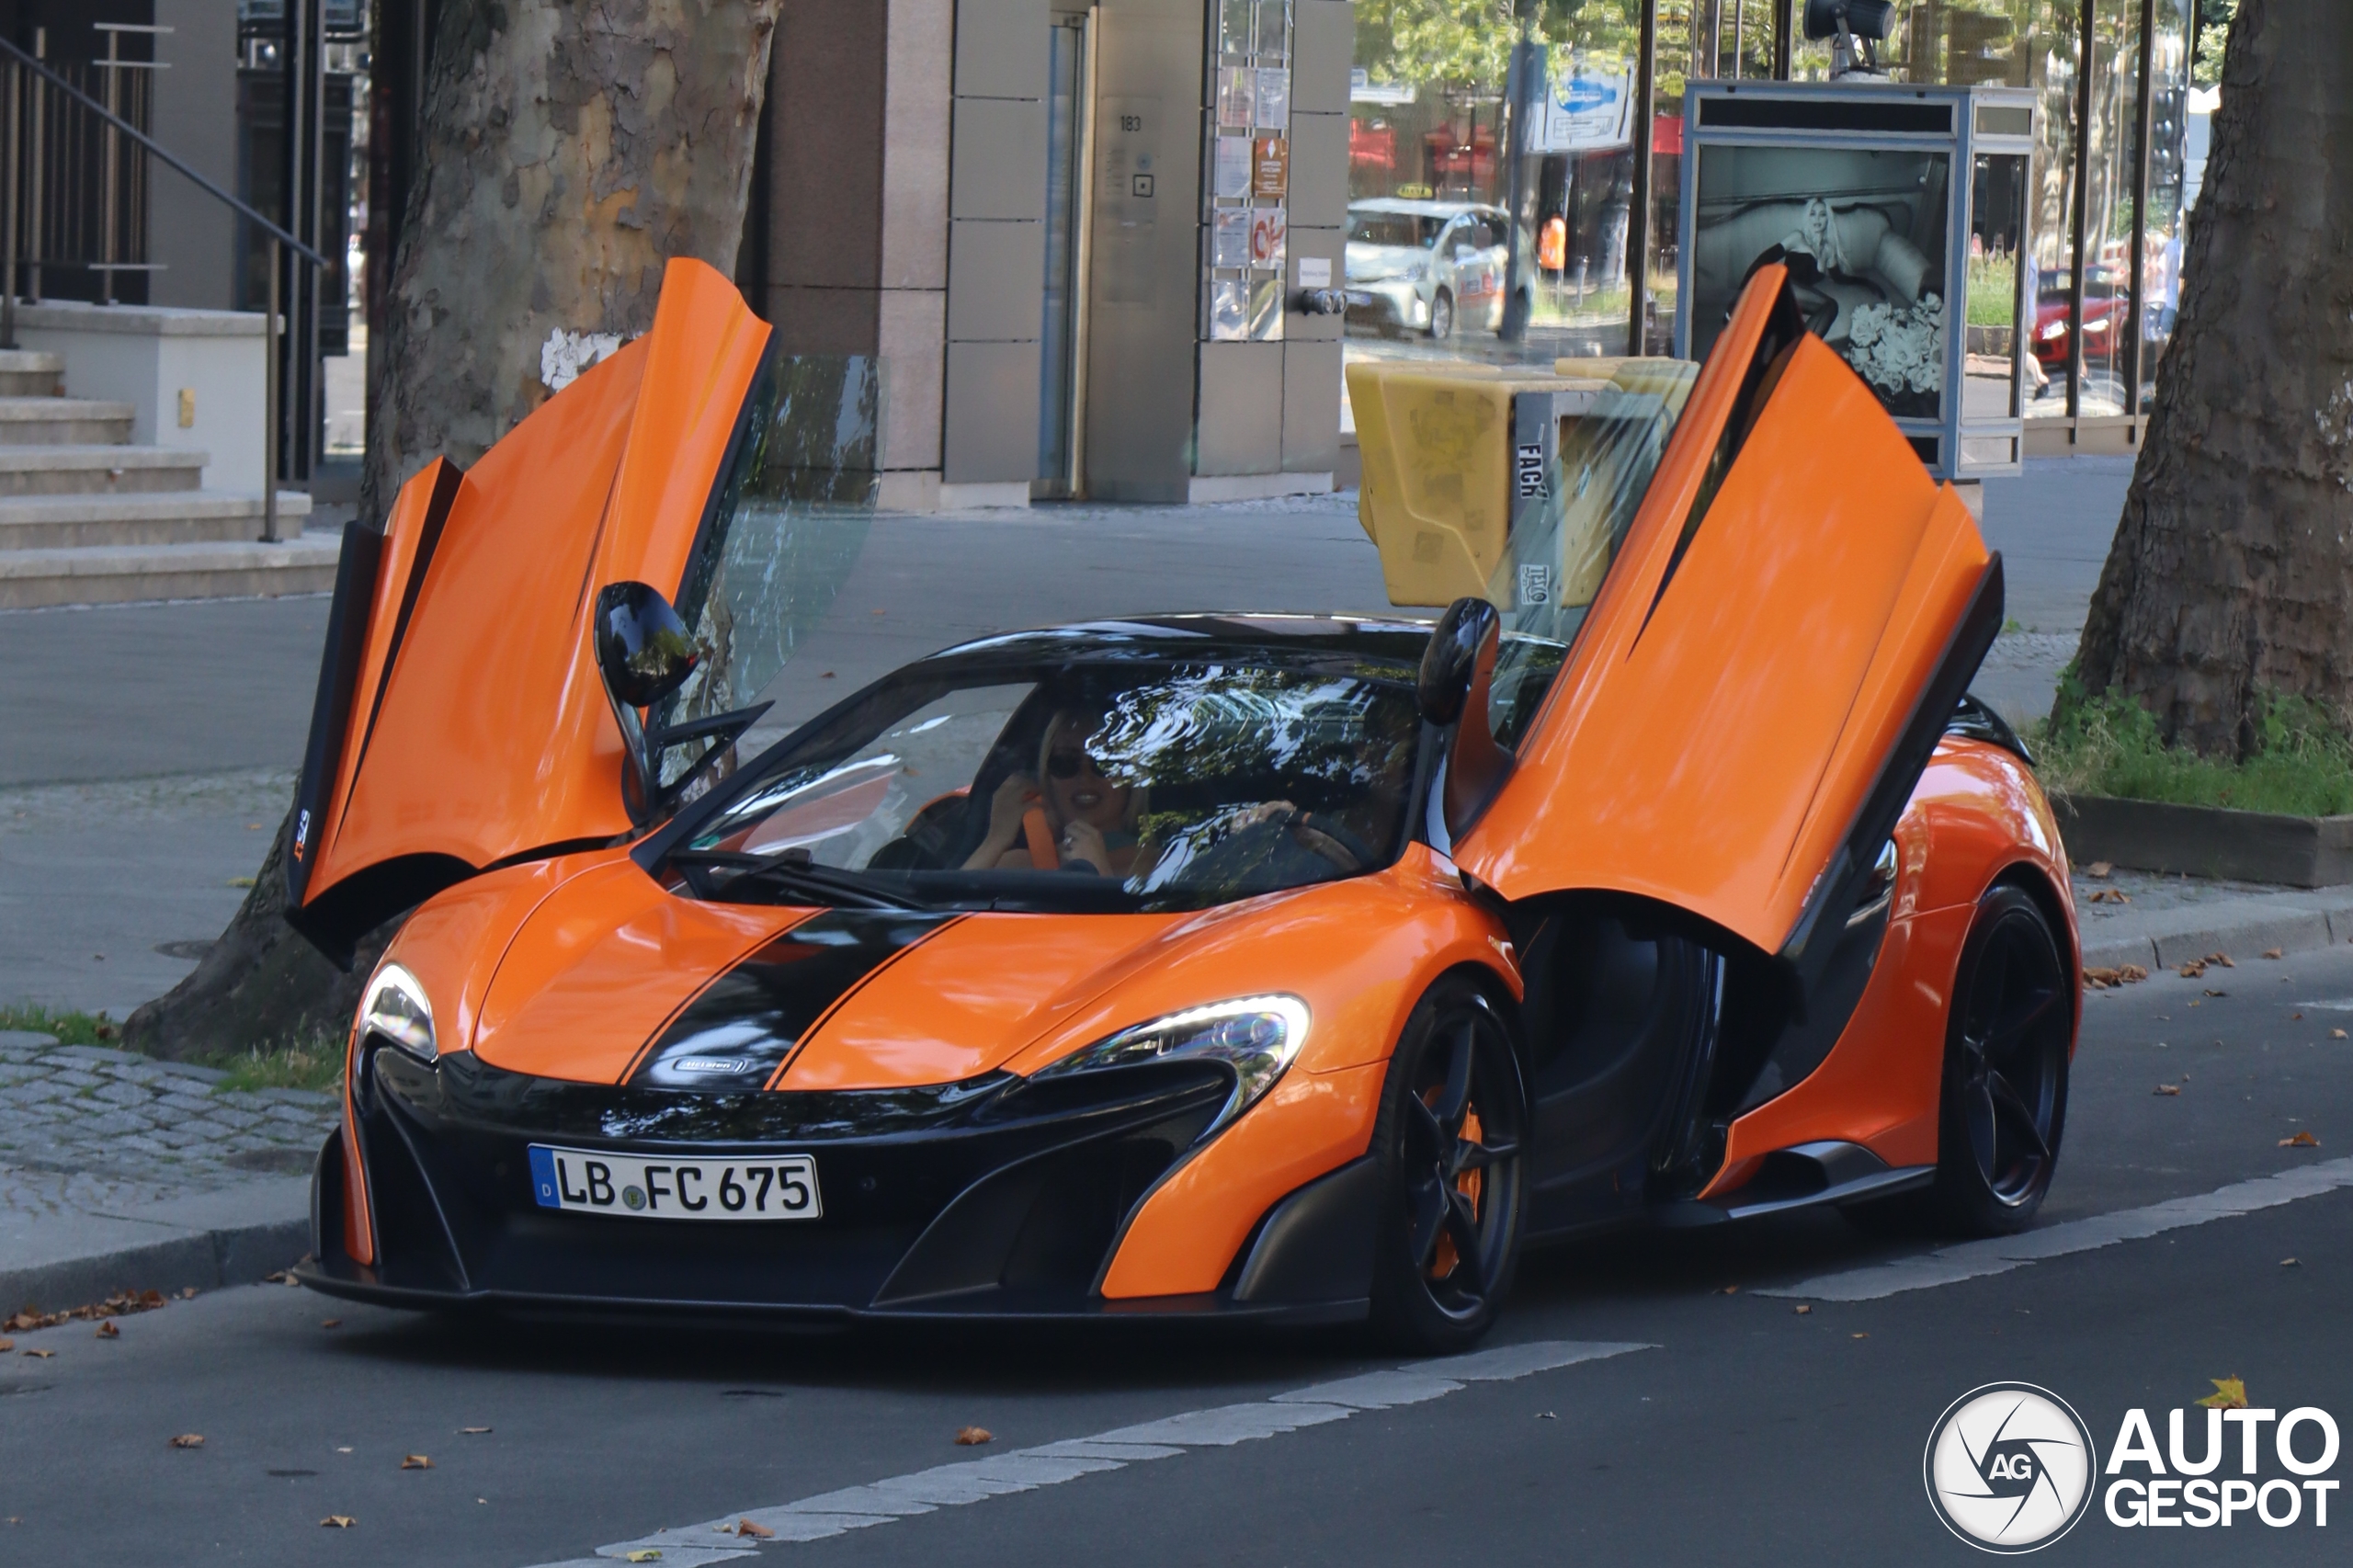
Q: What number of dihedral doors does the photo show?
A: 2